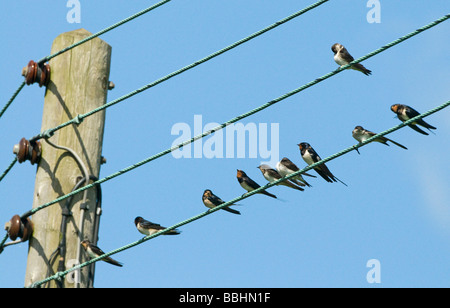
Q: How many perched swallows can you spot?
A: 10